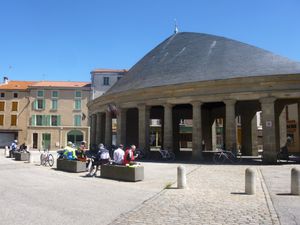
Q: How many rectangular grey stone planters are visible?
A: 3